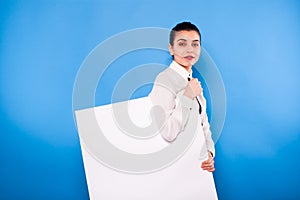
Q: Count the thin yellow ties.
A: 0